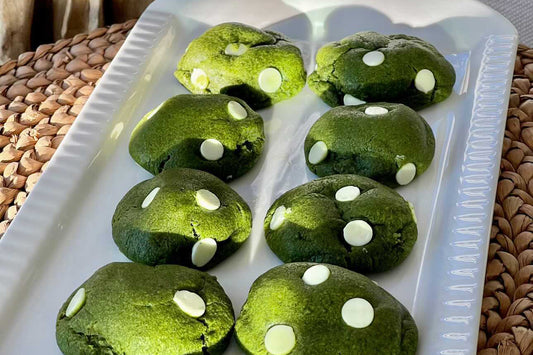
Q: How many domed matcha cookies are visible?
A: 8